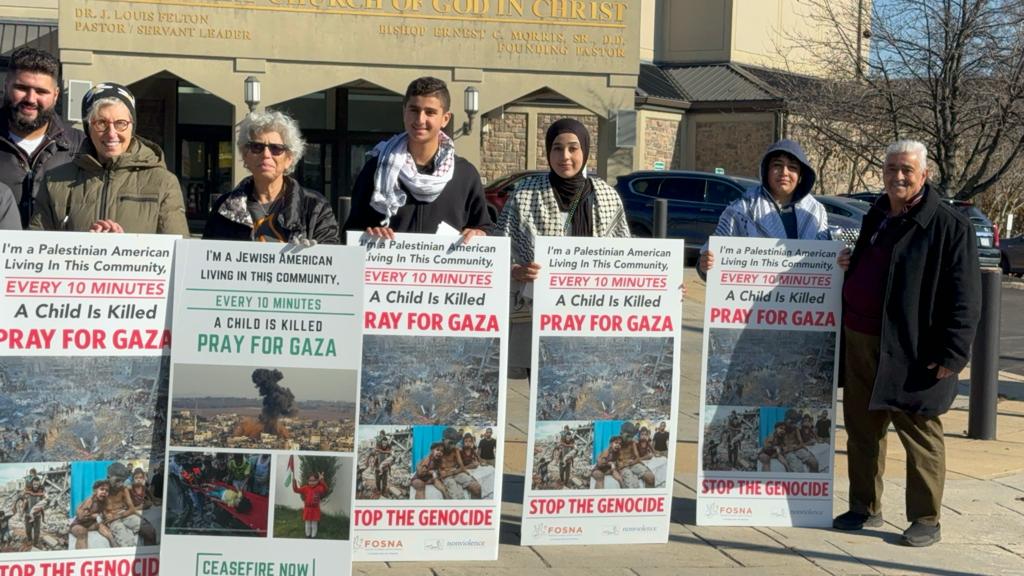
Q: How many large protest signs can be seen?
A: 5